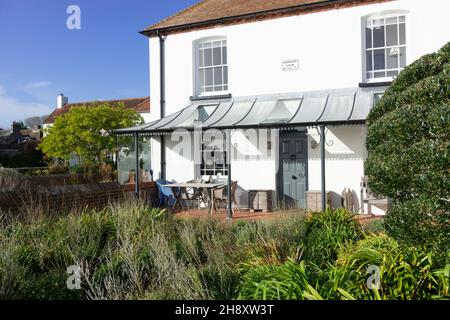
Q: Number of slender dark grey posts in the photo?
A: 3